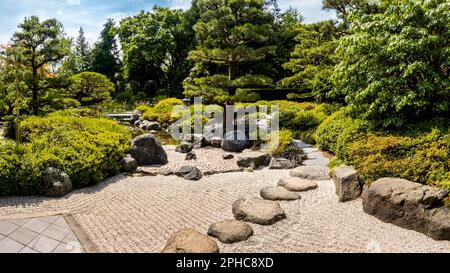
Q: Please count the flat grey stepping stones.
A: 6